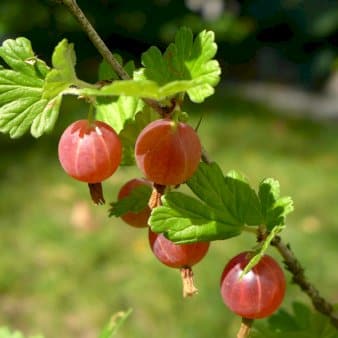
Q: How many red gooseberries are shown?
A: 5